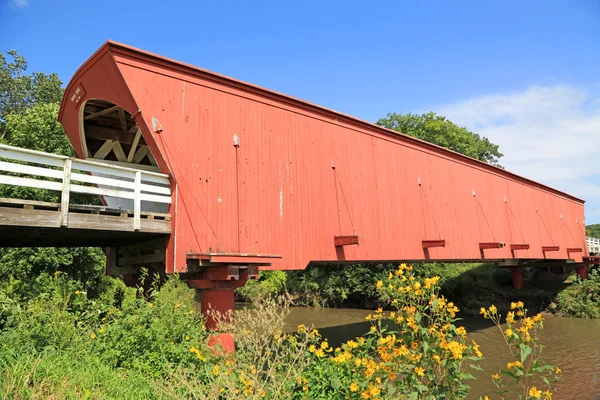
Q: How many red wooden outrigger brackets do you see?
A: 6